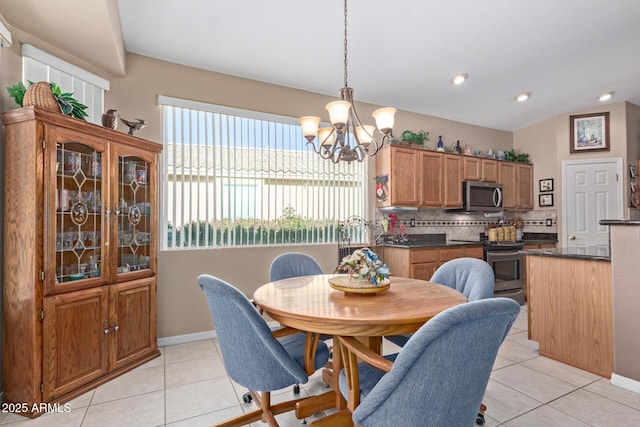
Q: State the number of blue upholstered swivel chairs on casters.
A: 4